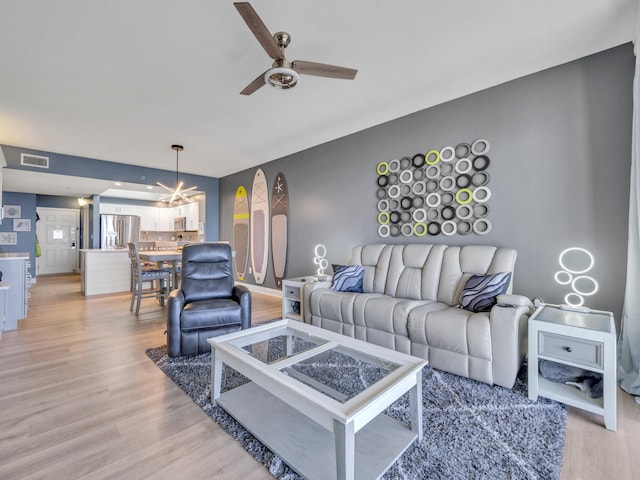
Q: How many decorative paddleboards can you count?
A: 3